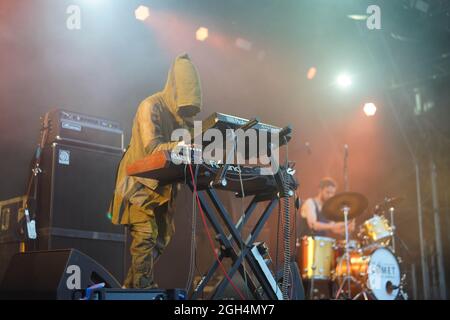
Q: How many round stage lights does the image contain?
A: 5